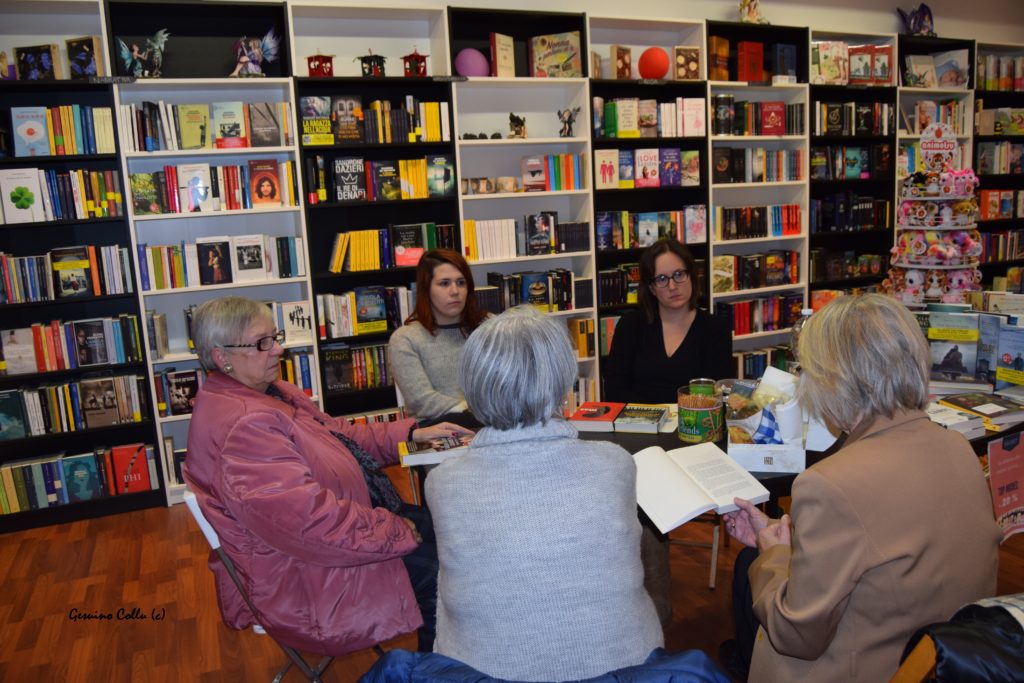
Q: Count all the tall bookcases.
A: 9